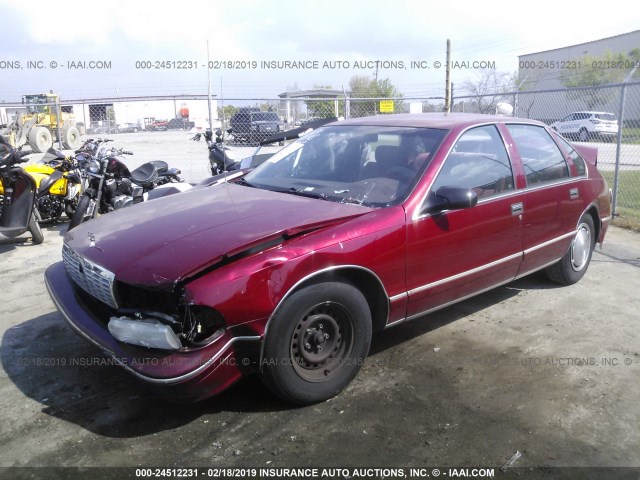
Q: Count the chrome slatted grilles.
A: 1